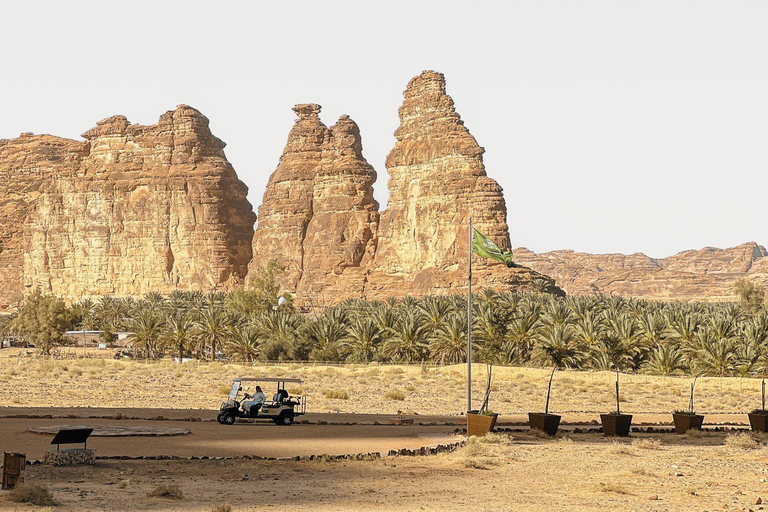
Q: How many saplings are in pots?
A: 5